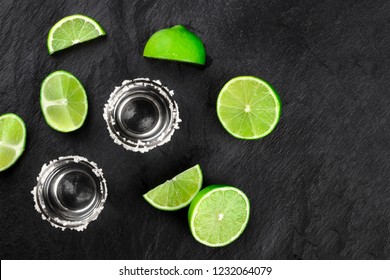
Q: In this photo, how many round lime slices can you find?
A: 2